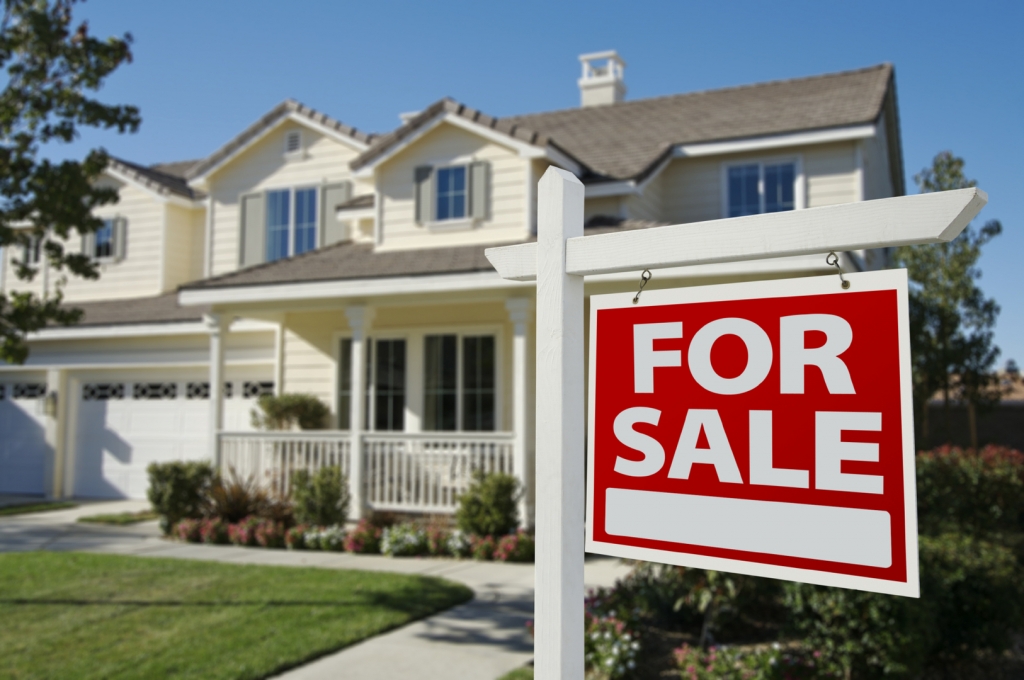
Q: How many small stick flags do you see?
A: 0